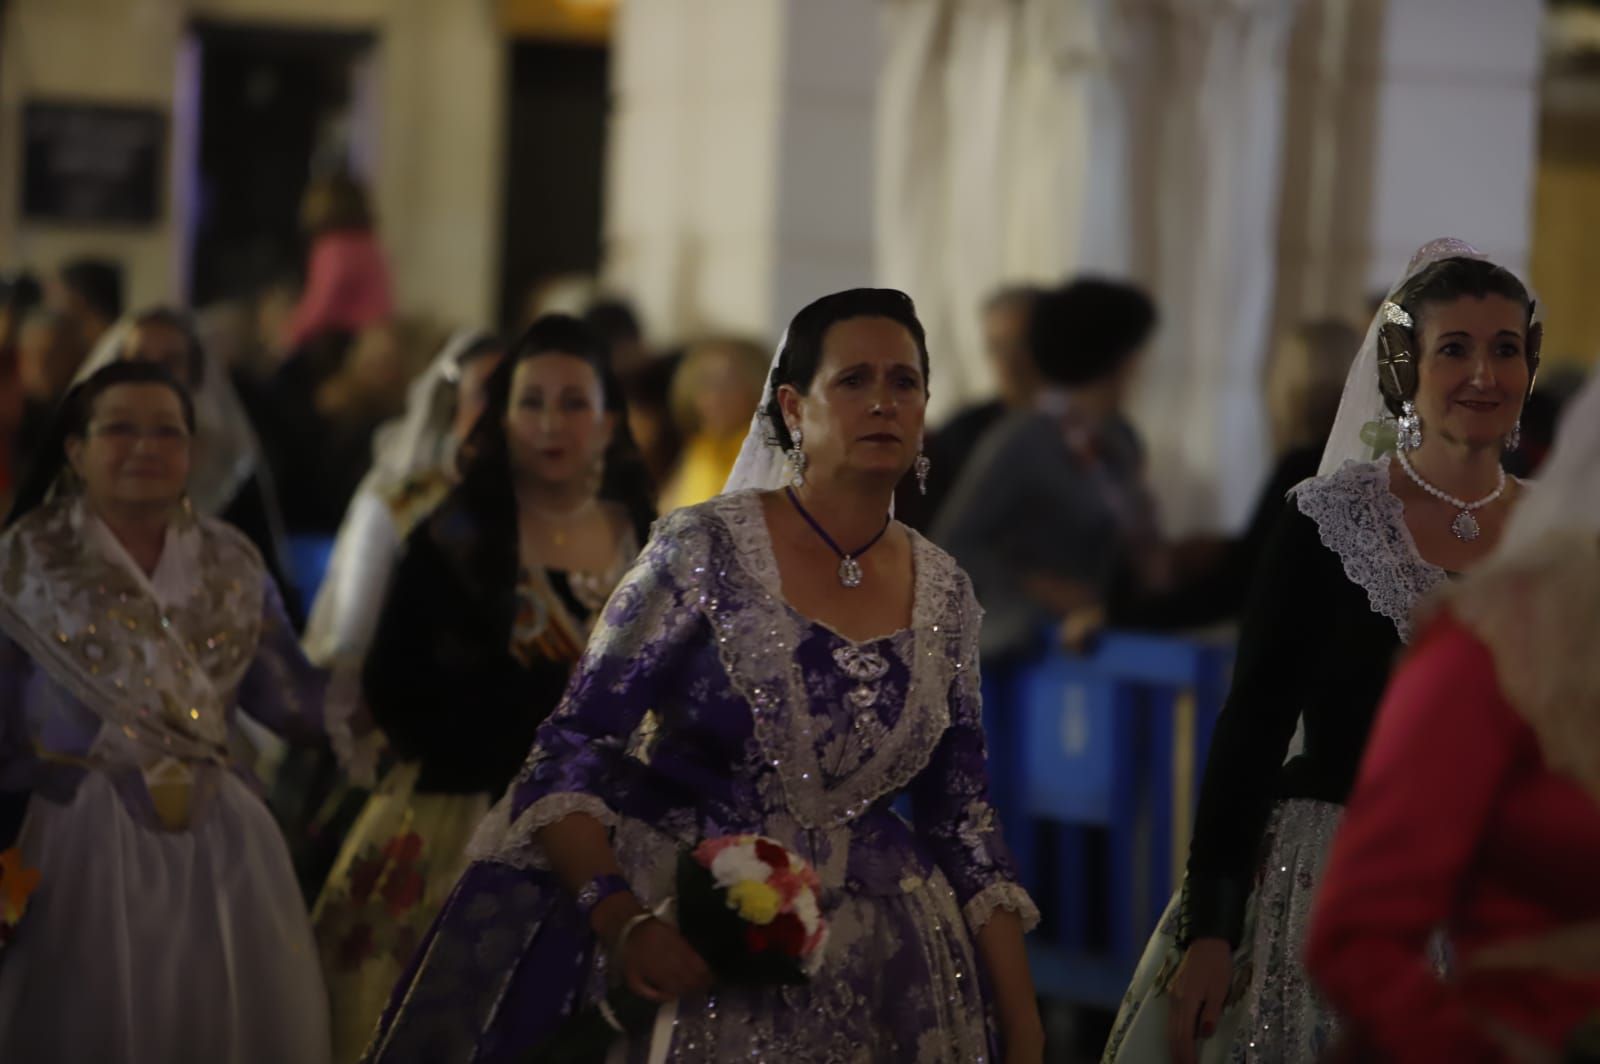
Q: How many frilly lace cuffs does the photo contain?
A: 2